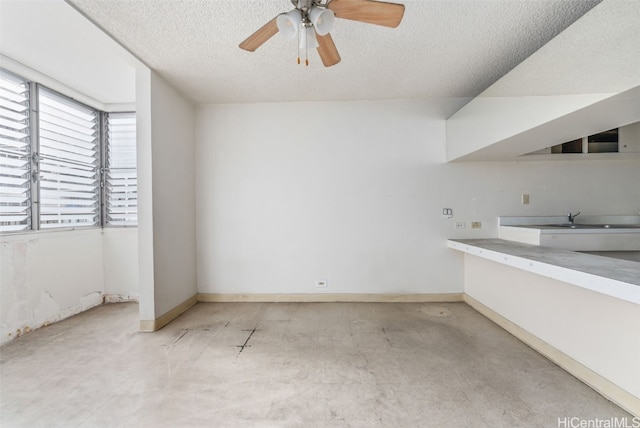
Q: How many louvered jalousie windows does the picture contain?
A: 3